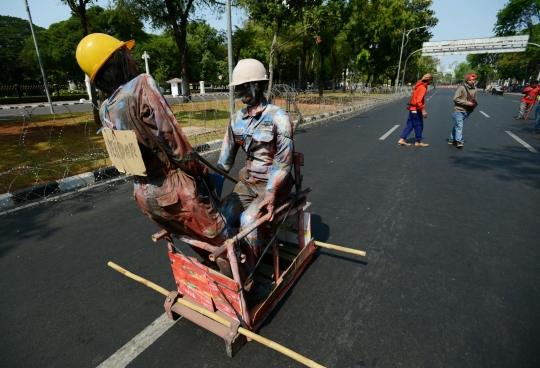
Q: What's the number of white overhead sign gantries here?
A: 1